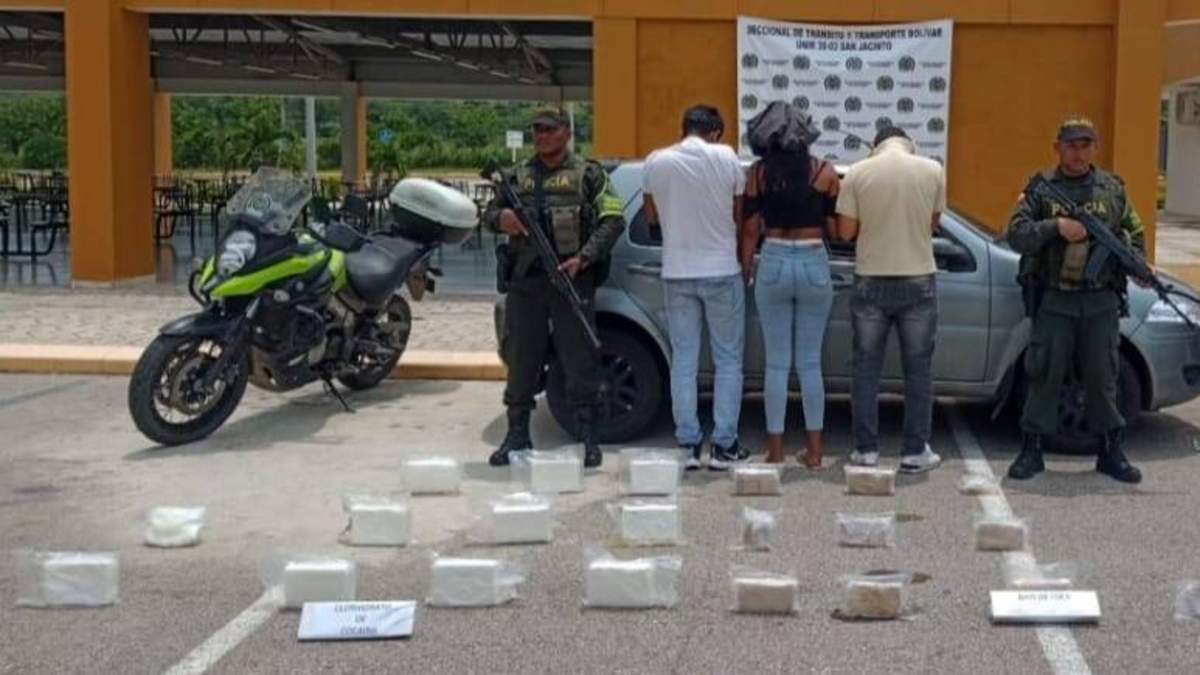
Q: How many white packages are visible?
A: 11